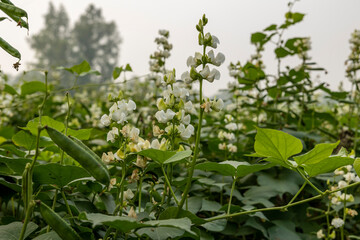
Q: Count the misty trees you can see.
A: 2